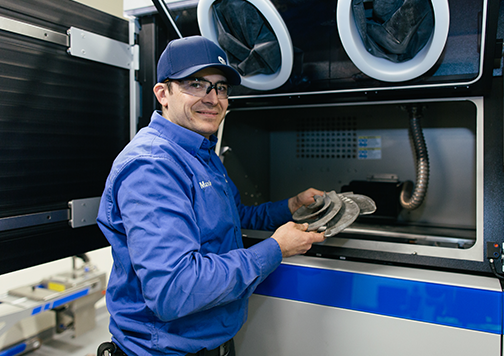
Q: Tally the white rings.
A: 2